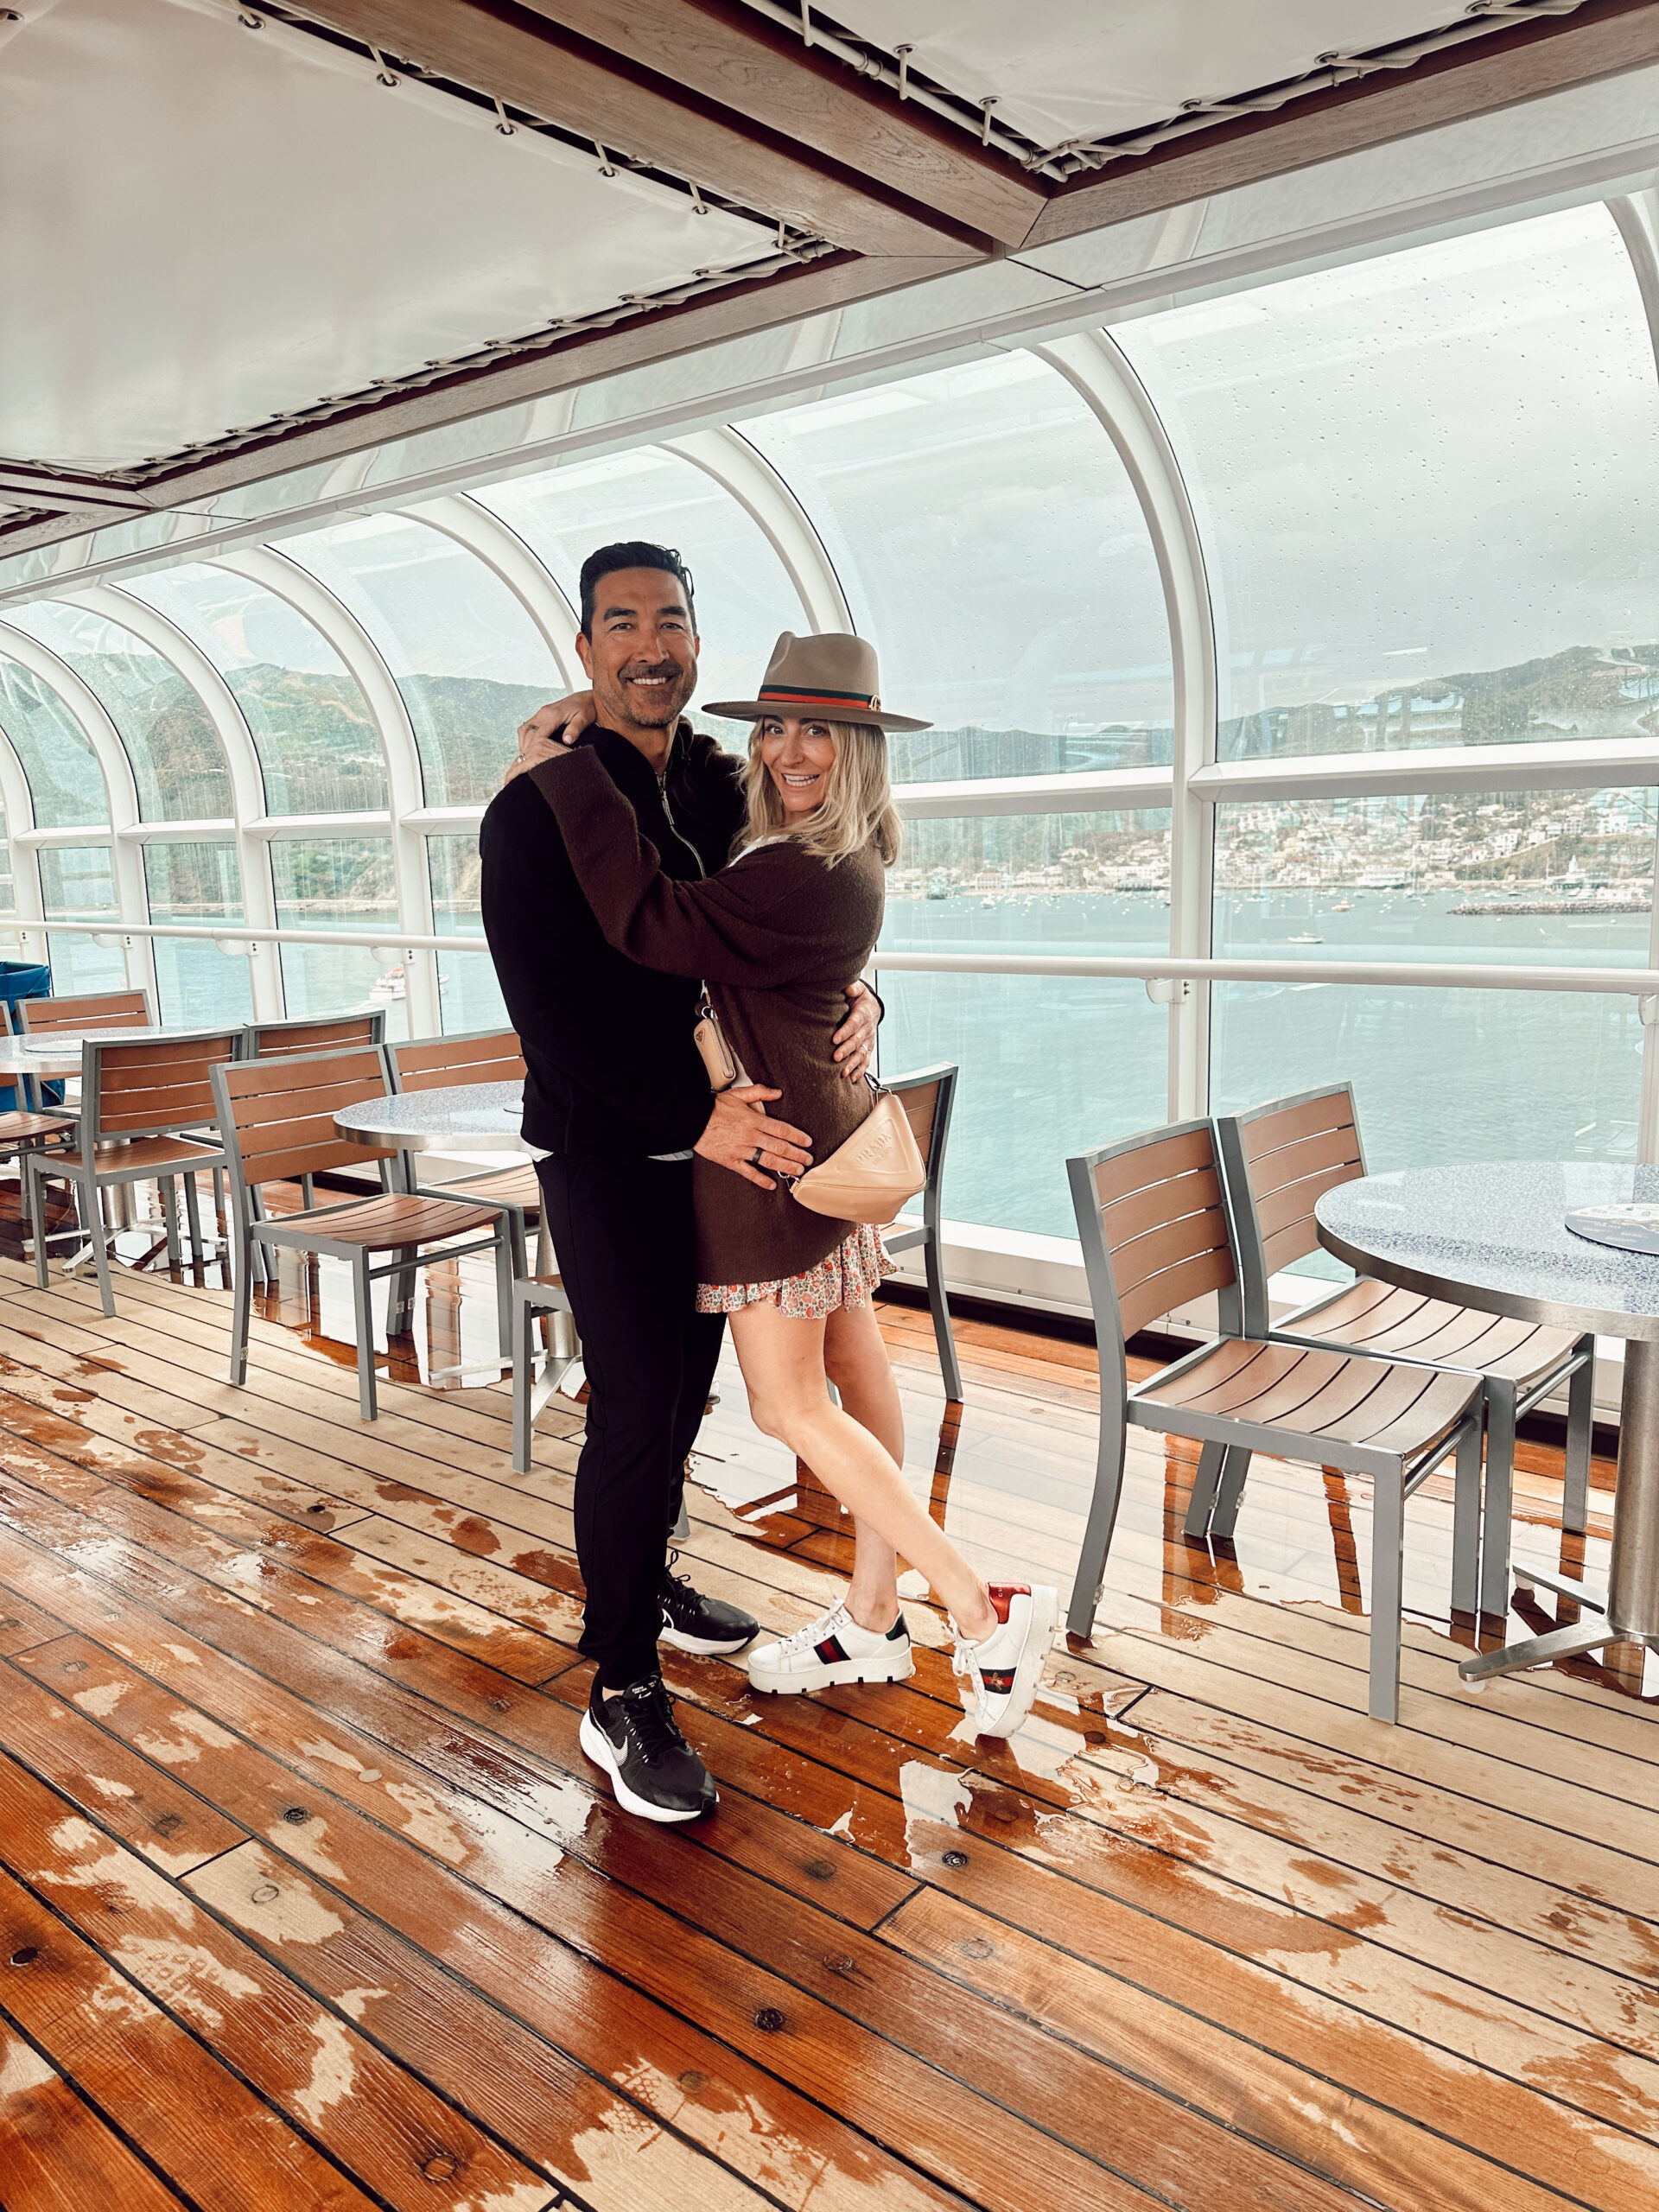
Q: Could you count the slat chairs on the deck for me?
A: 10